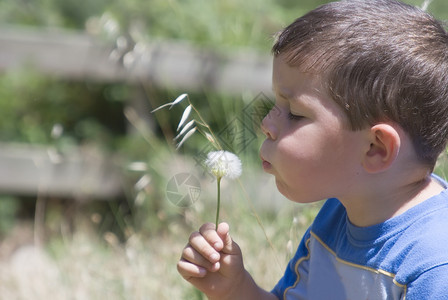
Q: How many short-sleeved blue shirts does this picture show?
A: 1